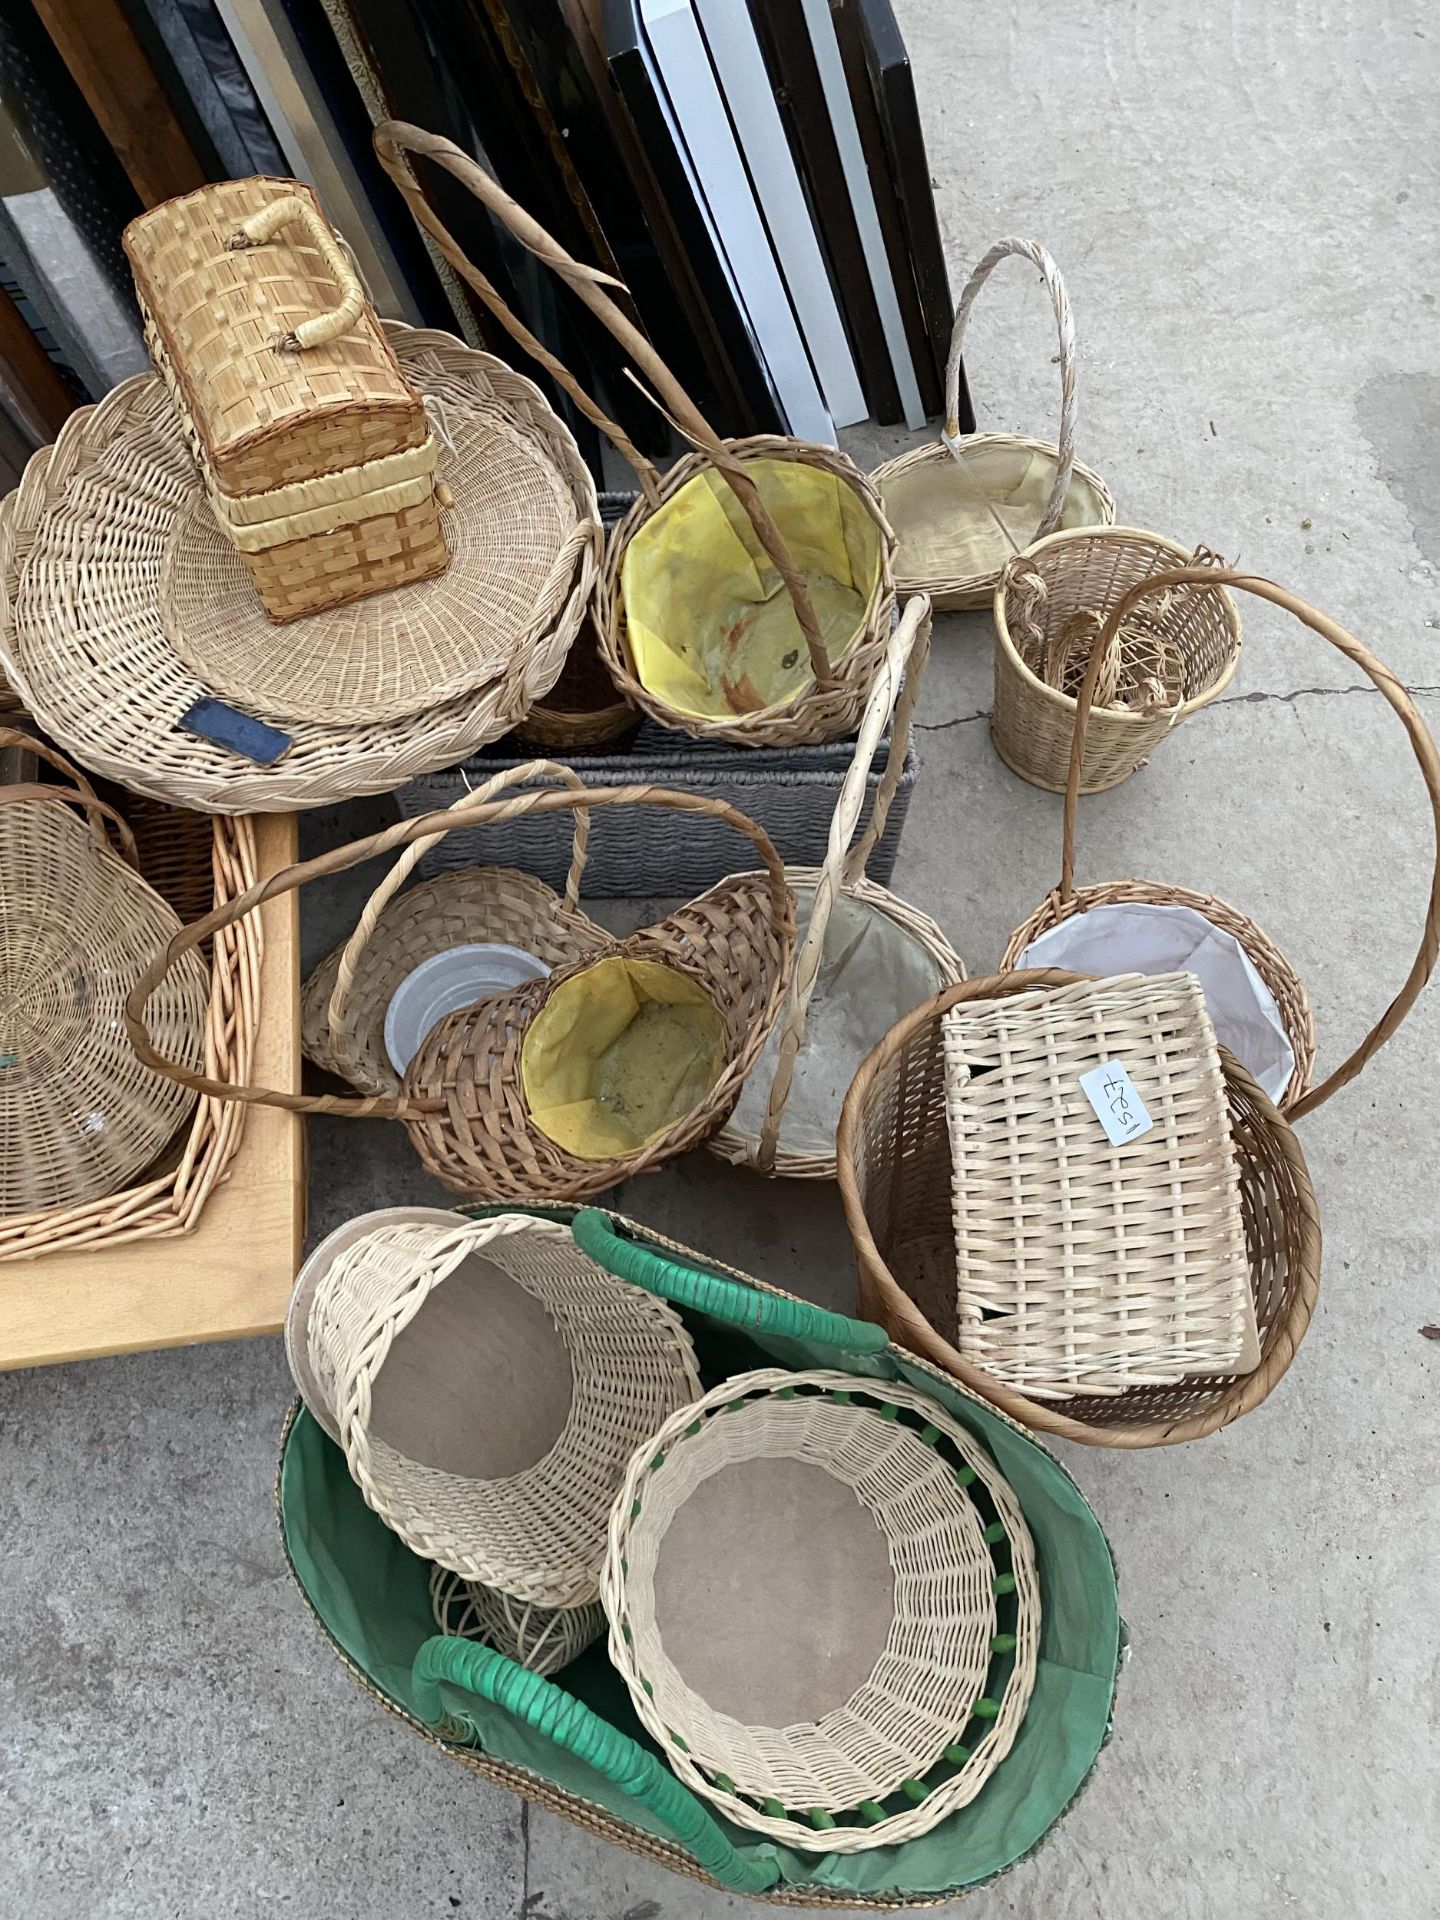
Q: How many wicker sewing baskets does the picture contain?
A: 1